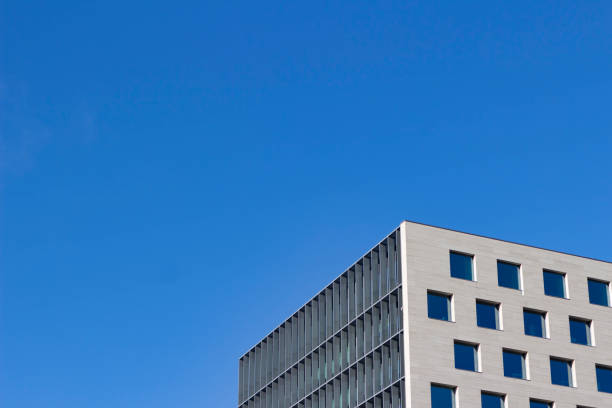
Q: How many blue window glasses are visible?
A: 15